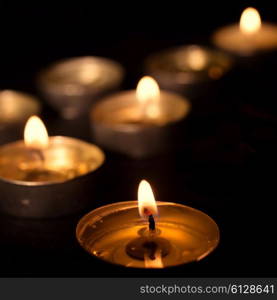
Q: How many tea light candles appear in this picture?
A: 7